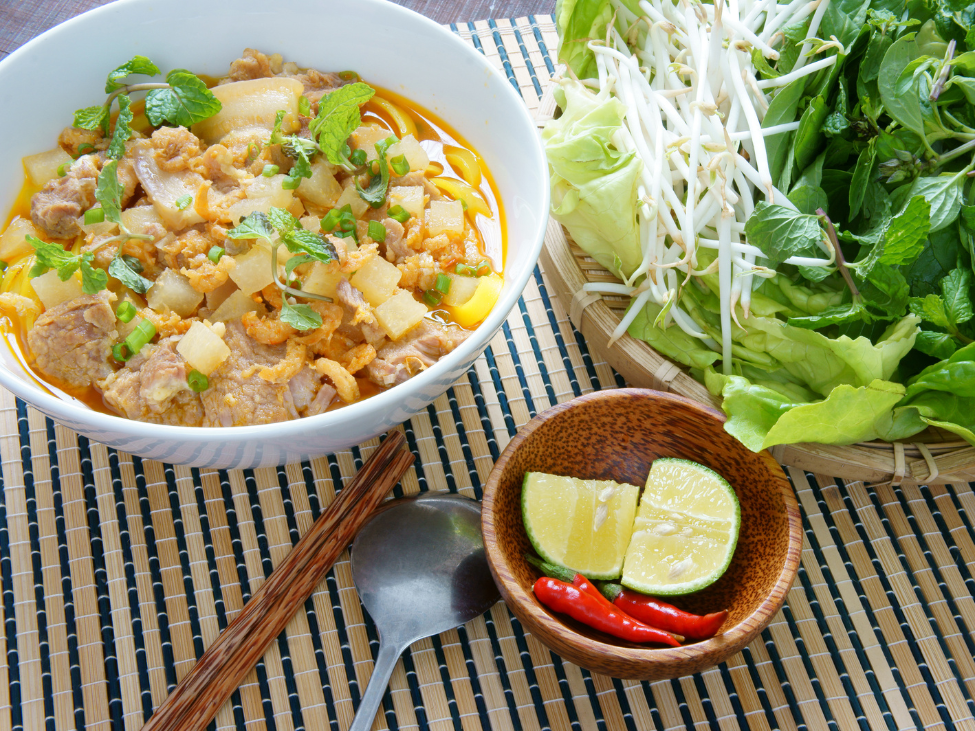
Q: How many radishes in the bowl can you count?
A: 0